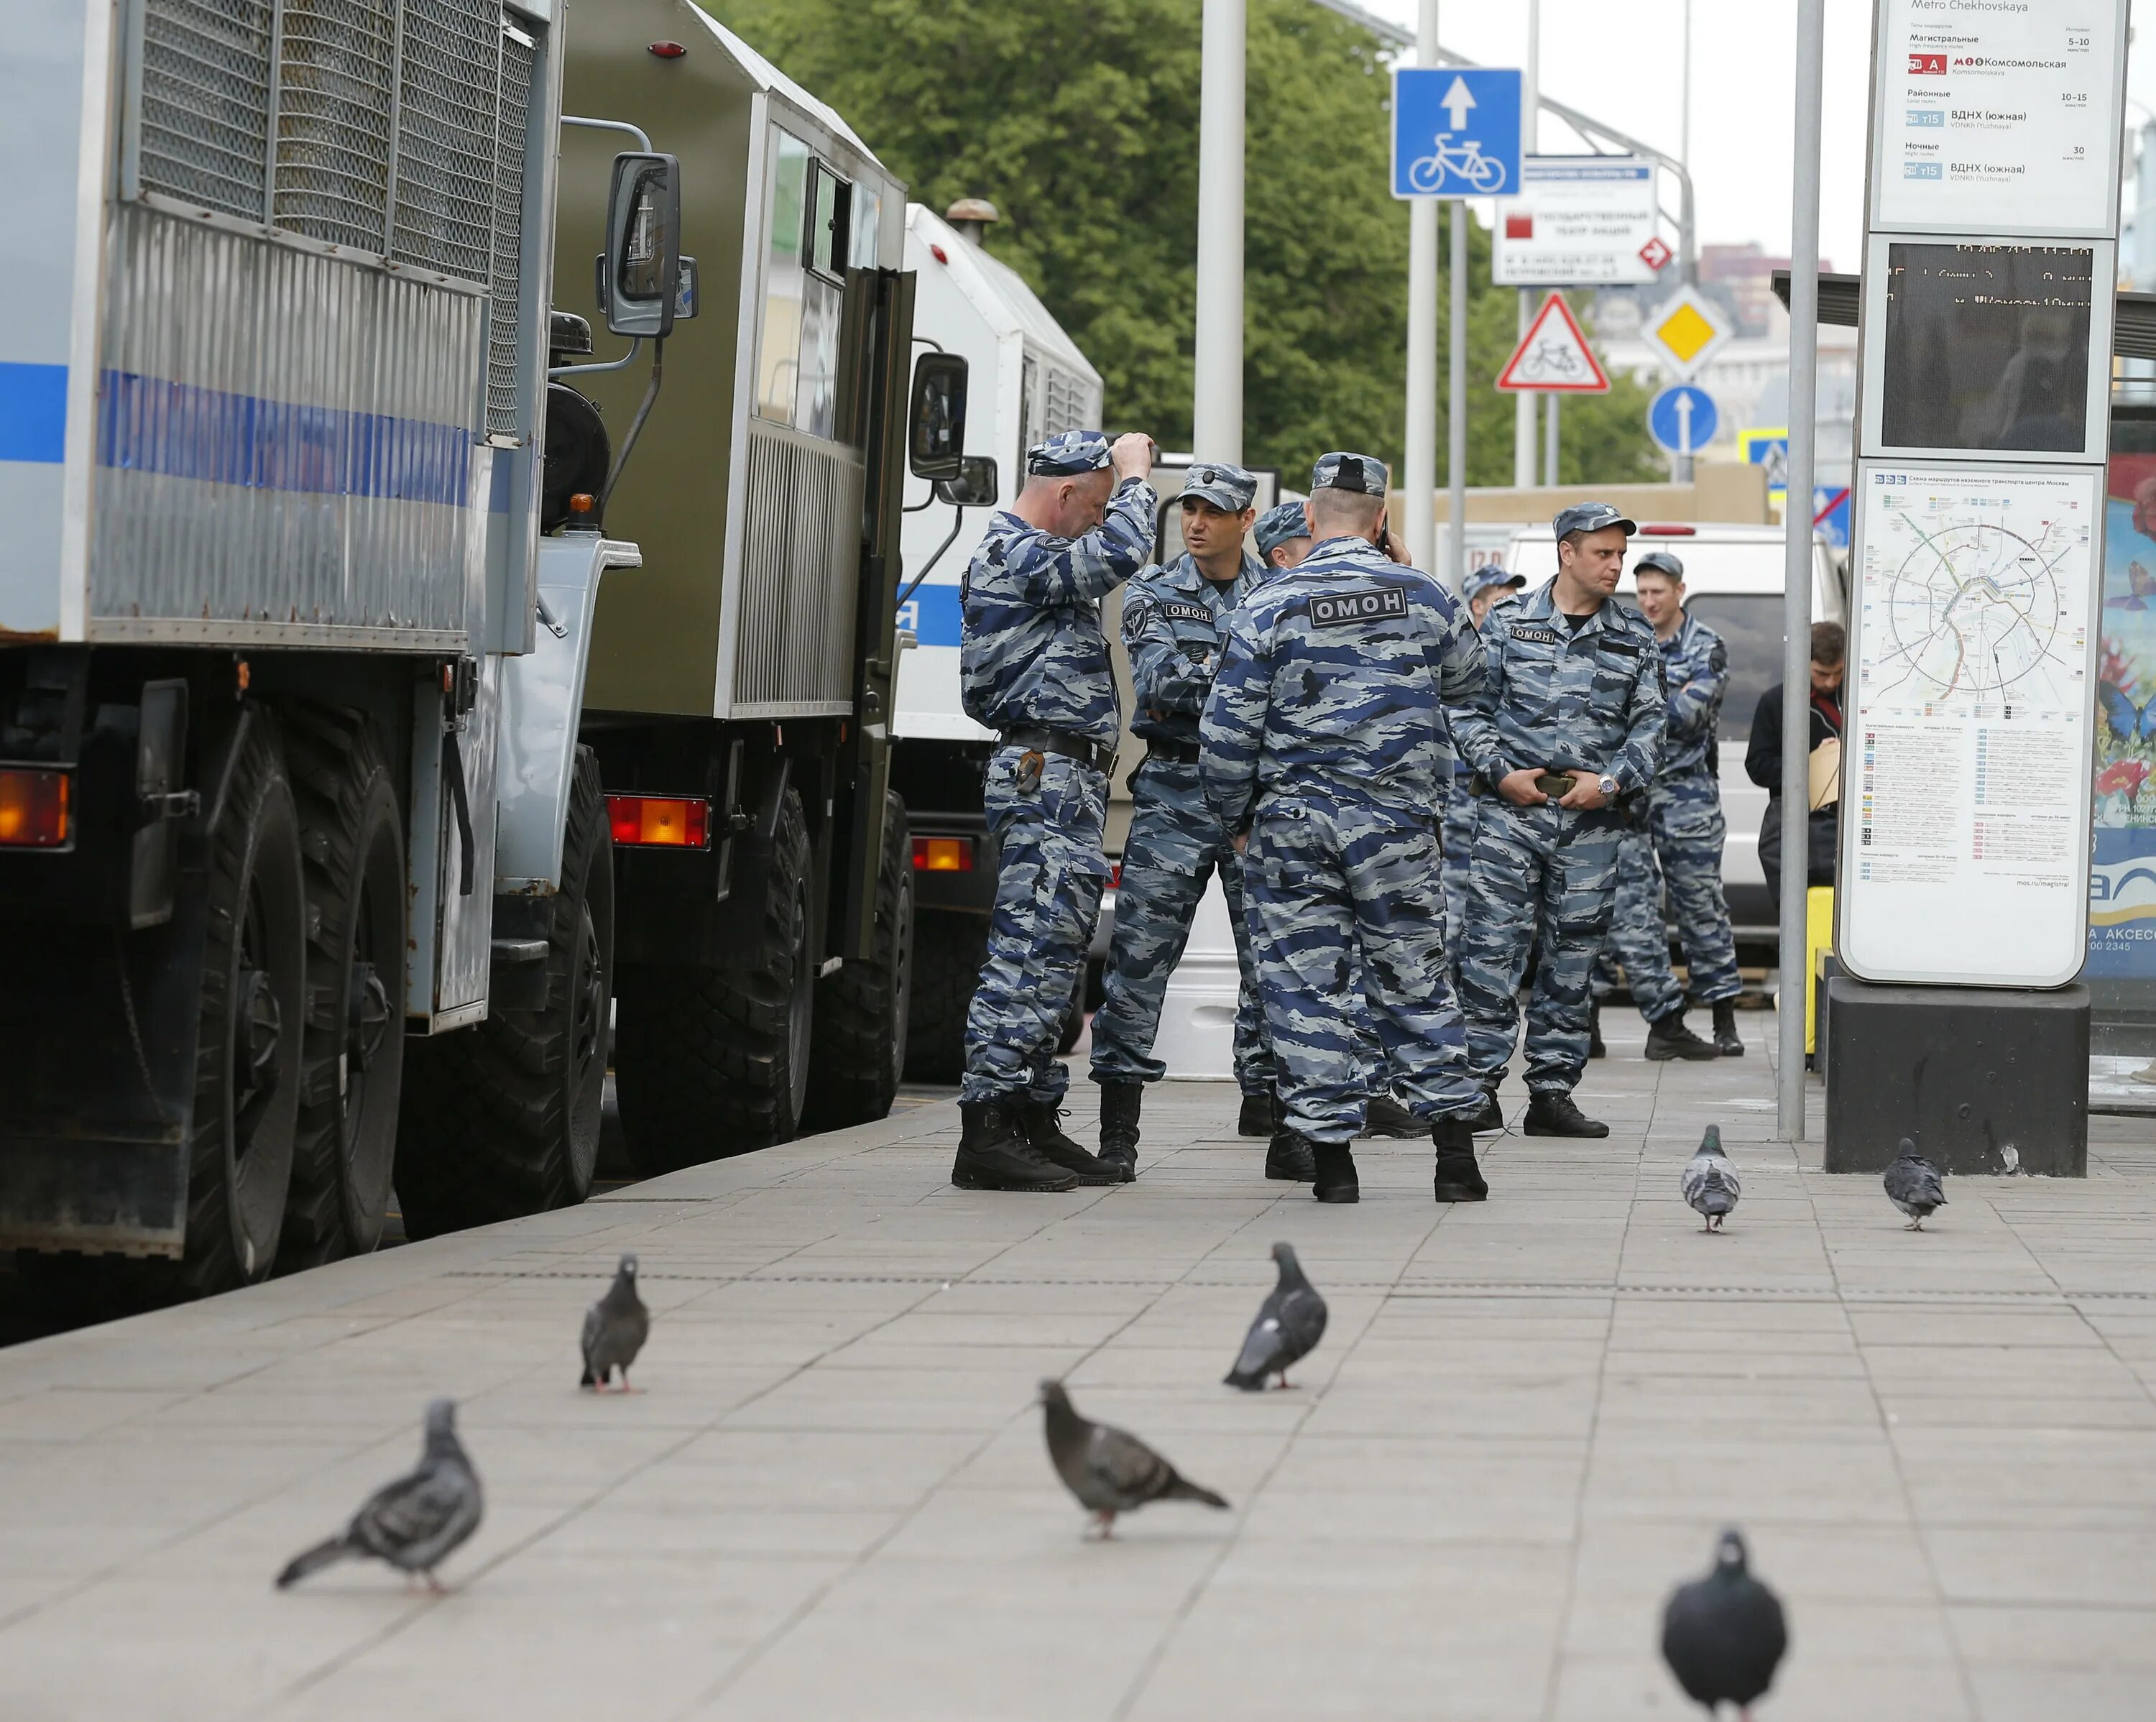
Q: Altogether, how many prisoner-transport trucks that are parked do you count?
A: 3